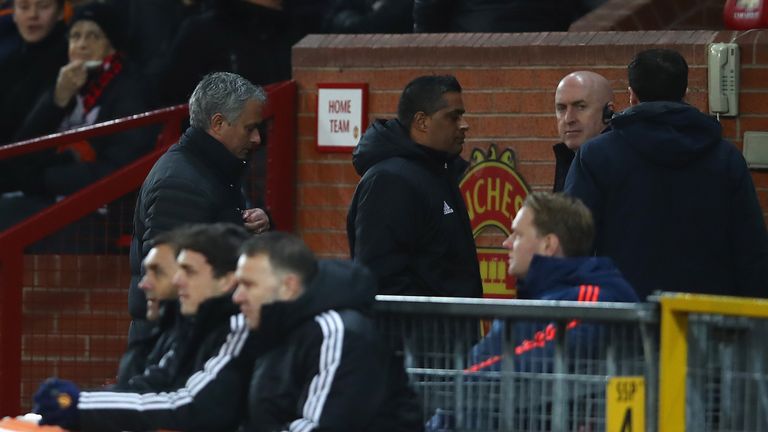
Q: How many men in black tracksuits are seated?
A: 3